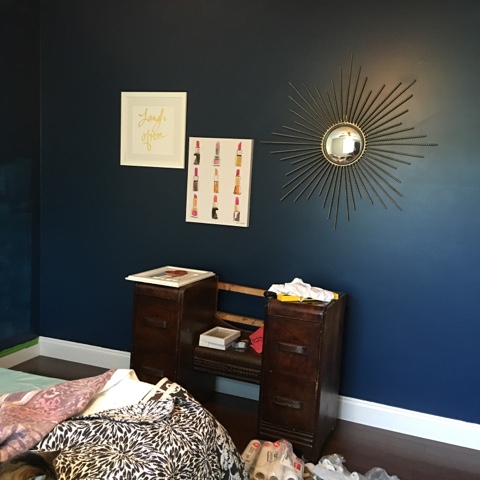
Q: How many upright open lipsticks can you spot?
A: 9